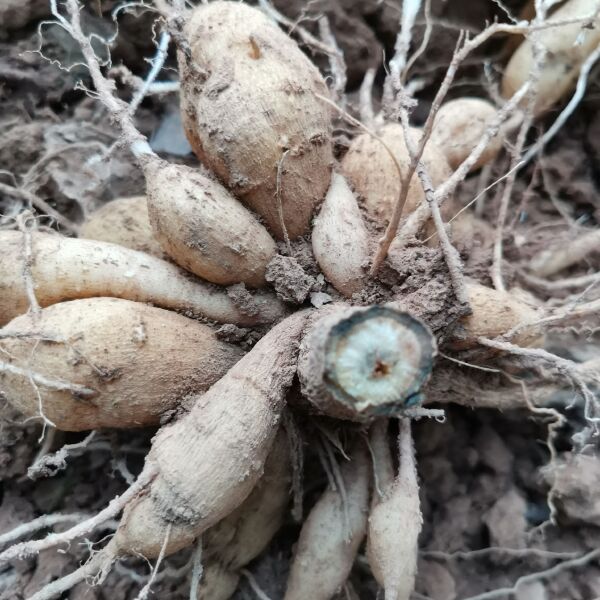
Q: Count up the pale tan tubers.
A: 14